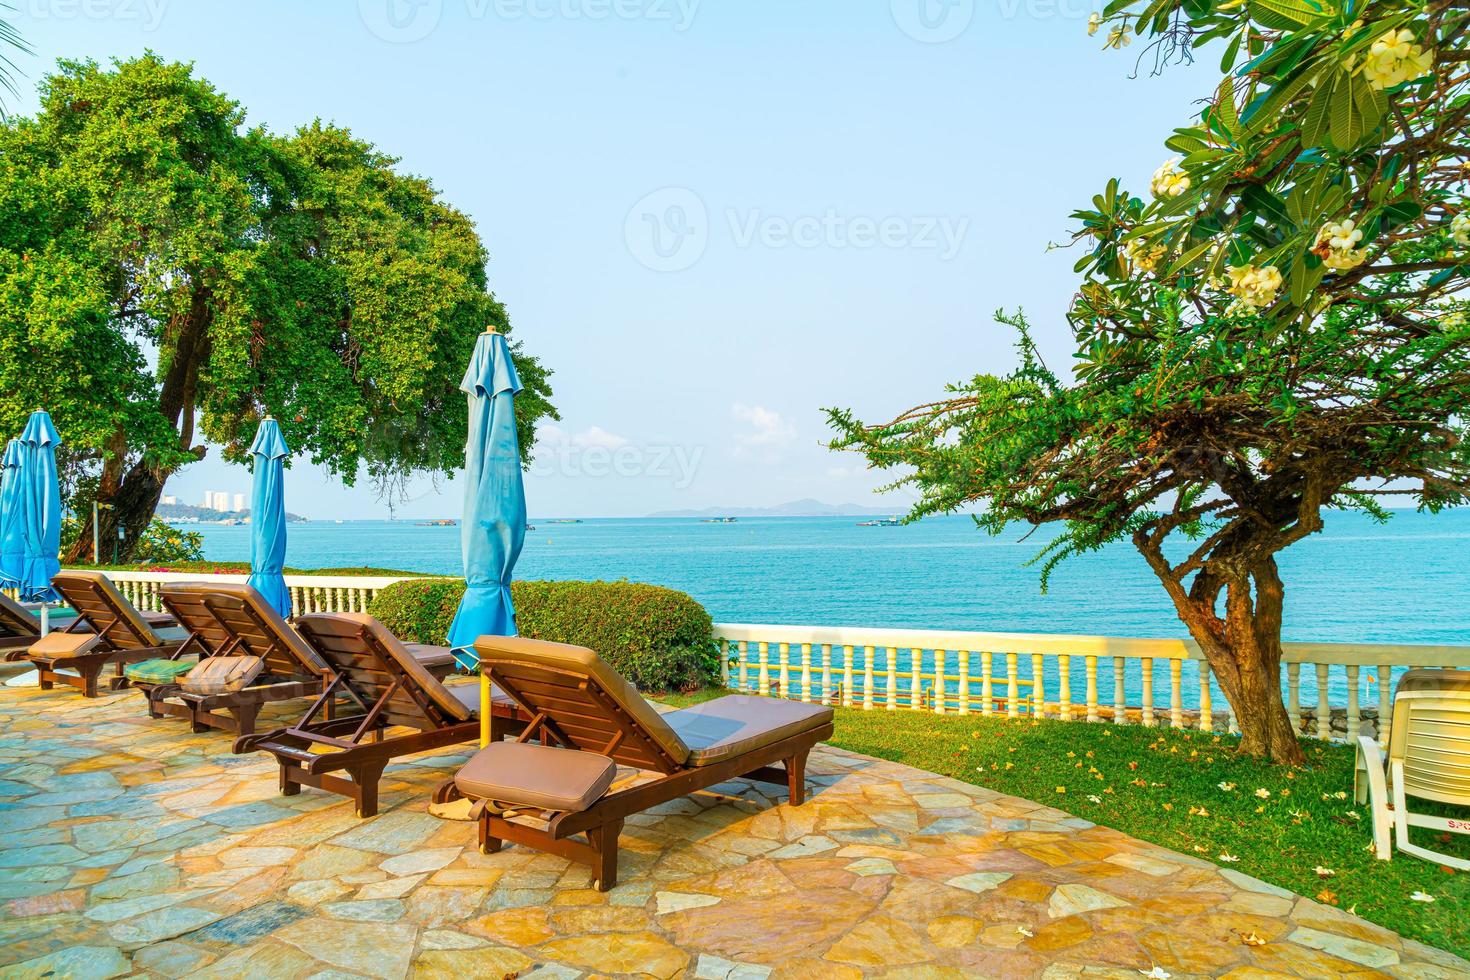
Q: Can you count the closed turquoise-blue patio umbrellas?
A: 4